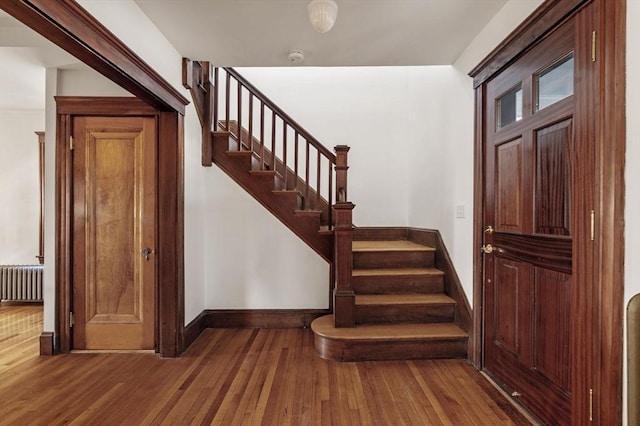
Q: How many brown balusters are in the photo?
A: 11